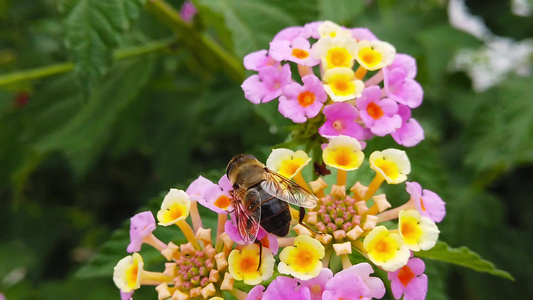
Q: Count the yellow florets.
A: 13